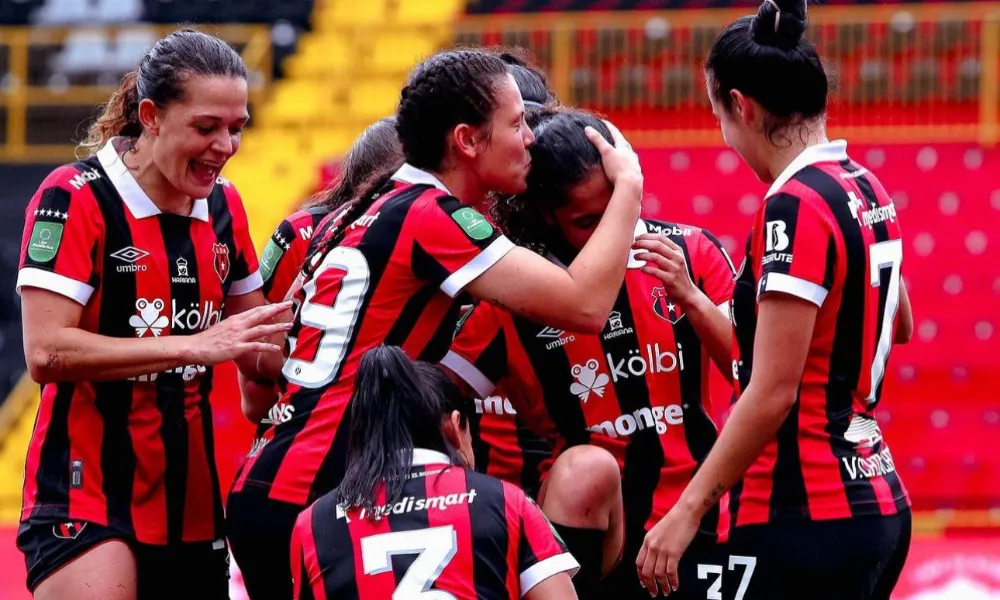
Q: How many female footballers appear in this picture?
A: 7